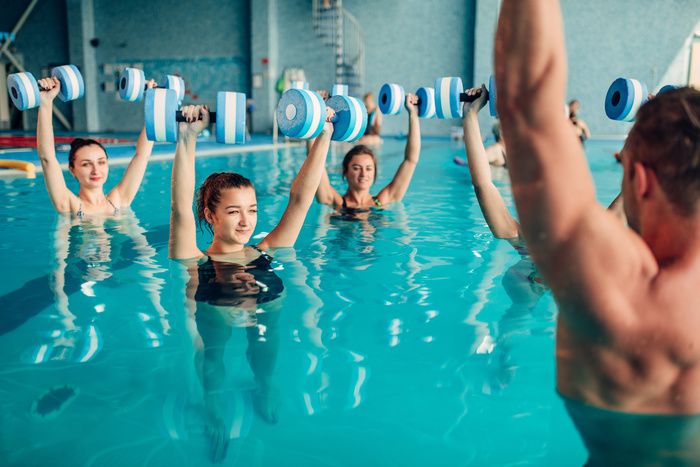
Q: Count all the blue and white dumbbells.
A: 8